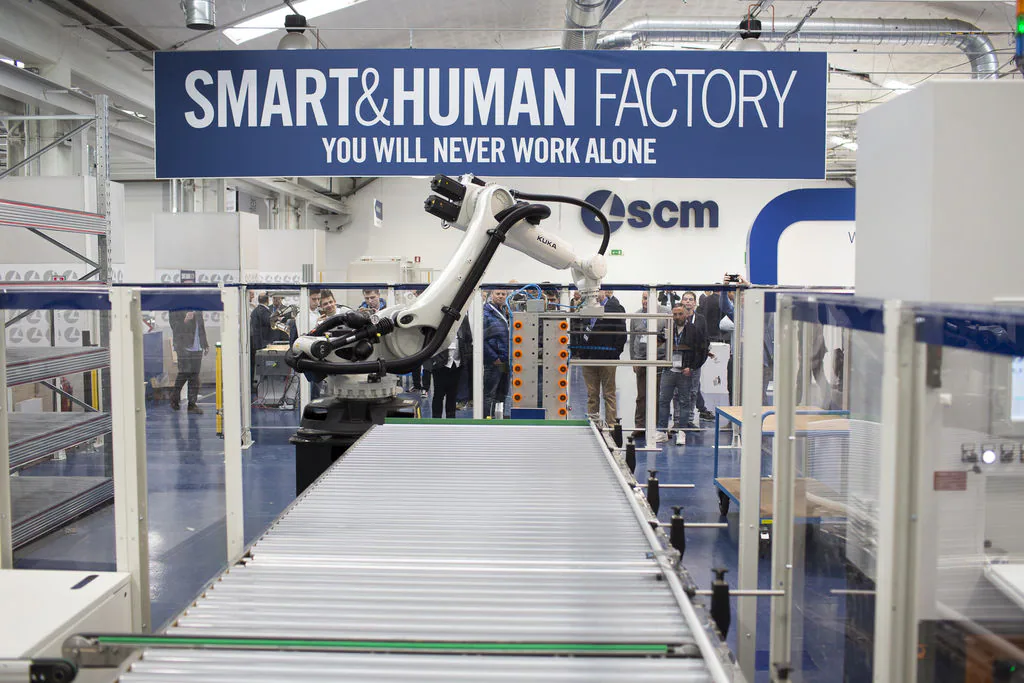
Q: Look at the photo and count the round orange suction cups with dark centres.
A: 13